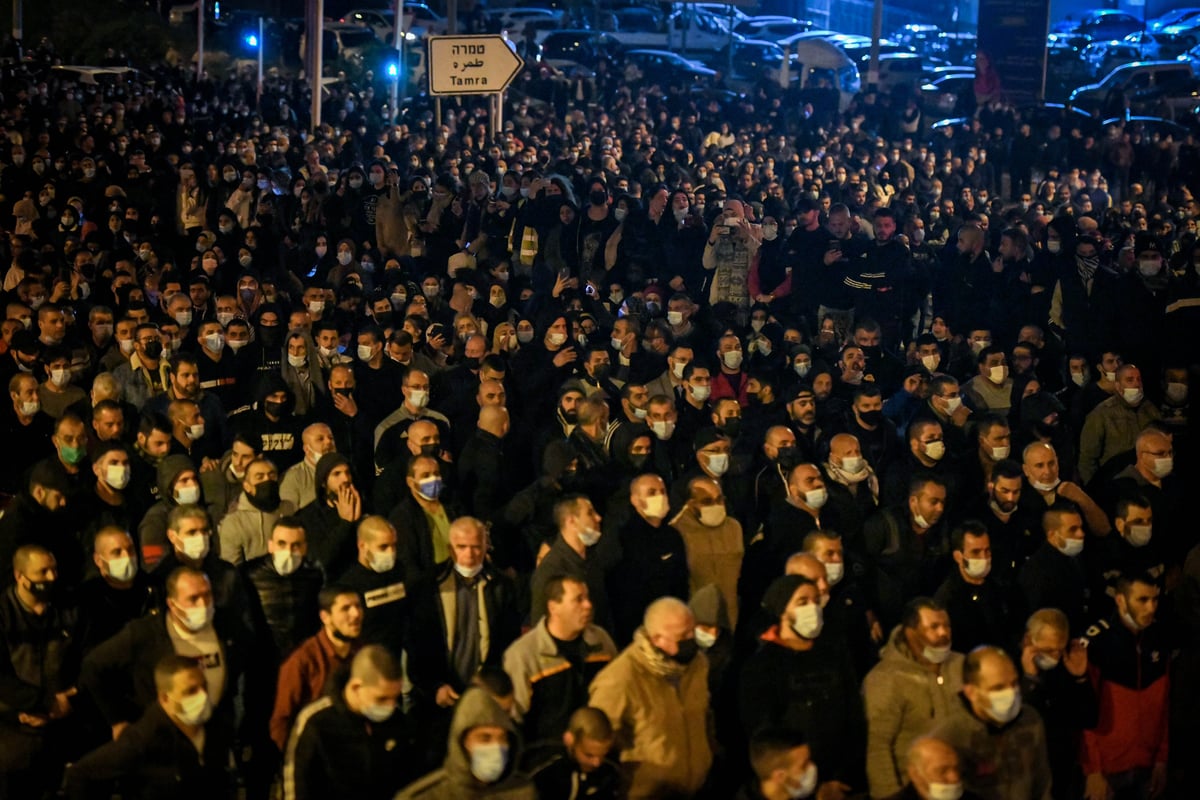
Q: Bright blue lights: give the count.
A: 2